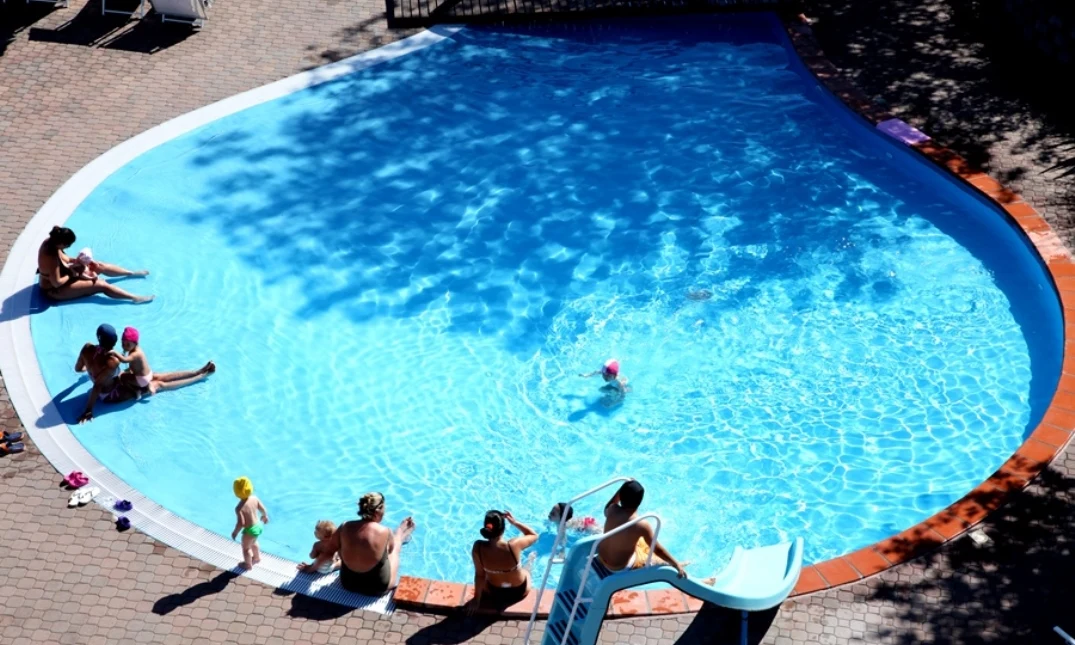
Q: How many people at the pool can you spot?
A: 11